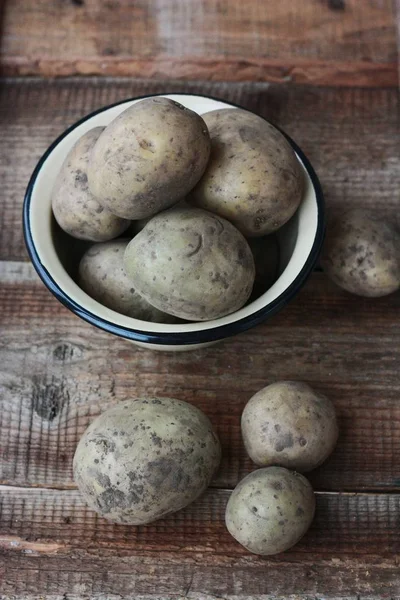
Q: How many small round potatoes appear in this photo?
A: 2